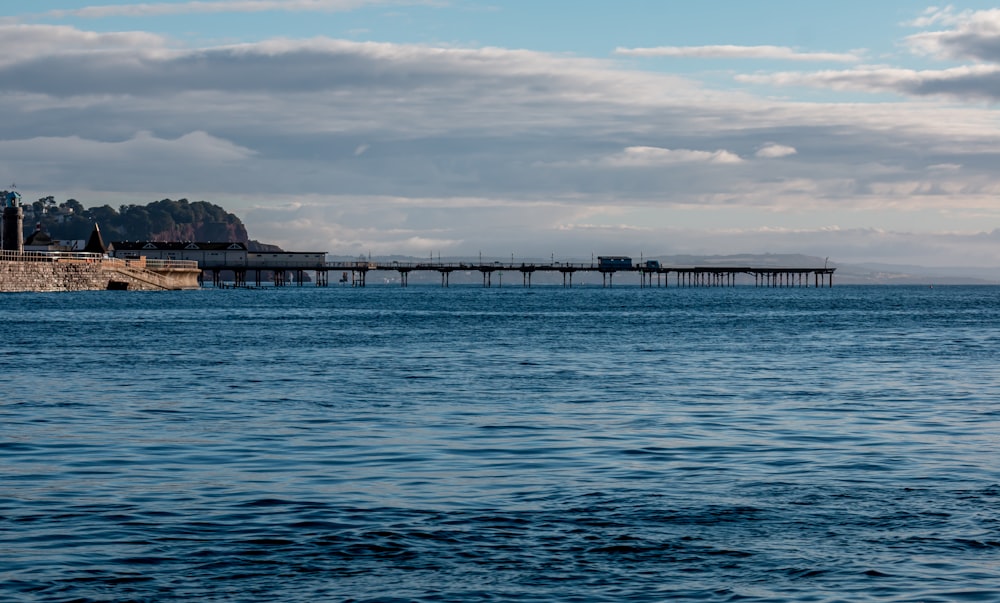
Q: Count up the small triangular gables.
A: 3